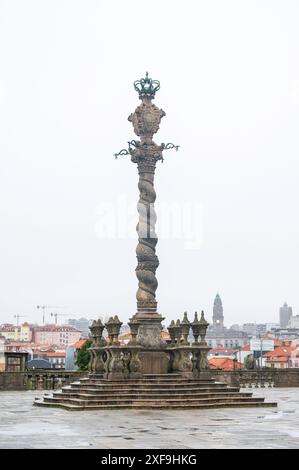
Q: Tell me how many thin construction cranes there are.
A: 3